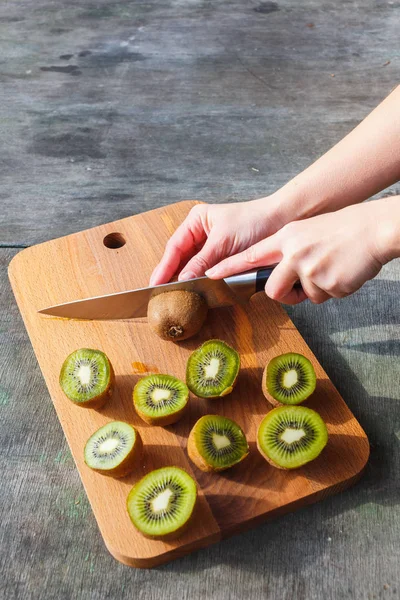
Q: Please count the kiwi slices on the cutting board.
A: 8